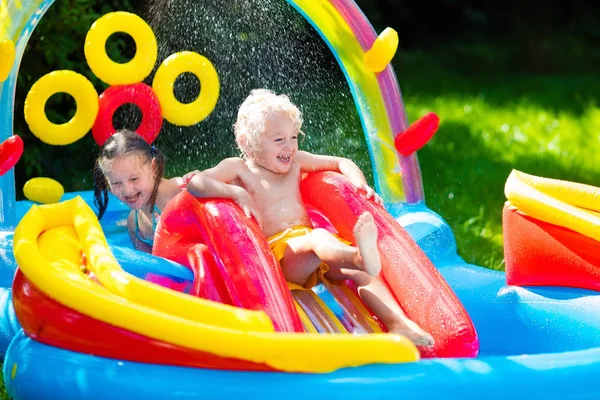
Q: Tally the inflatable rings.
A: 4